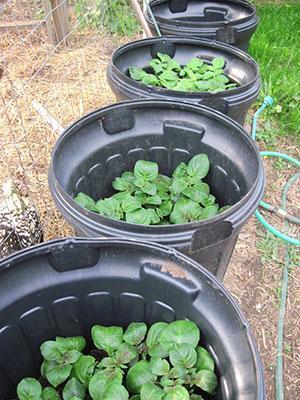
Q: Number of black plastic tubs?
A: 4